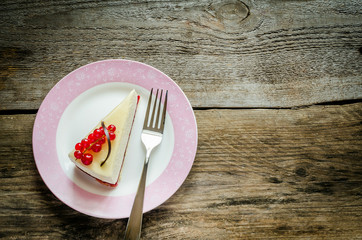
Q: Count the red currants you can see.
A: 11